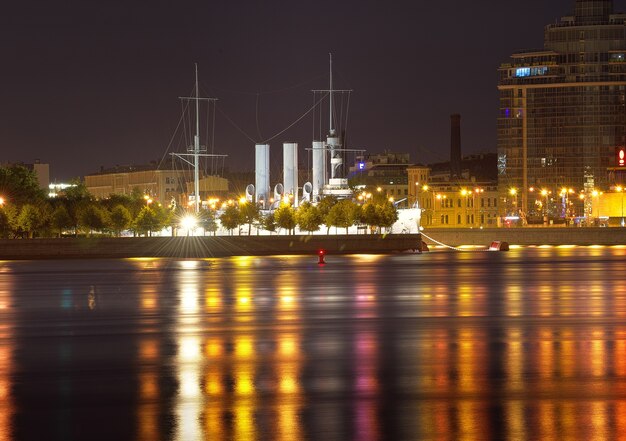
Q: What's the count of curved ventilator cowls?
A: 3